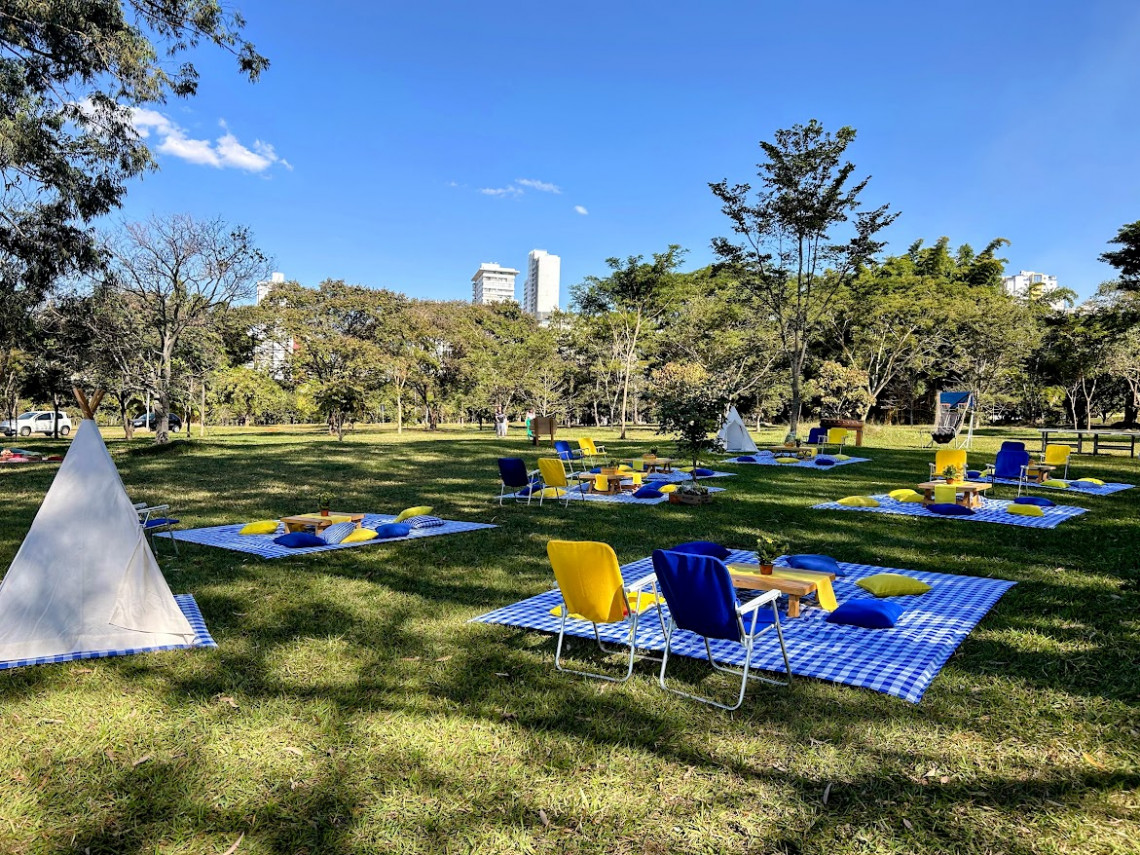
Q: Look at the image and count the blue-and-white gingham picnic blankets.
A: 8